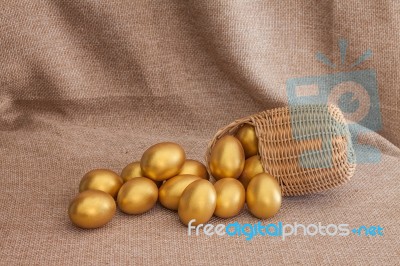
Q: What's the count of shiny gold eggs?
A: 13